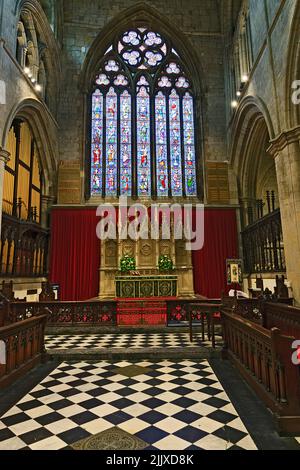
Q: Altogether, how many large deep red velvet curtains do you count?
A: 2